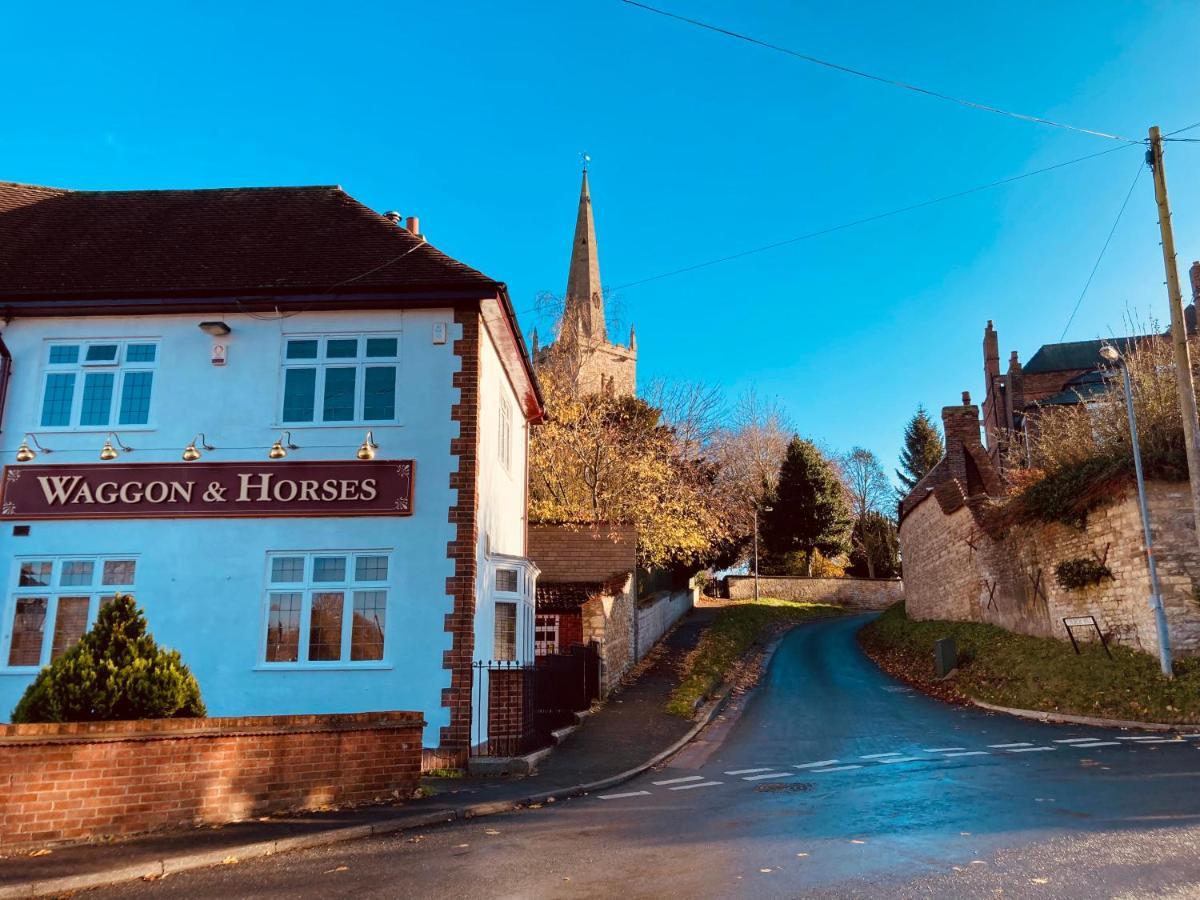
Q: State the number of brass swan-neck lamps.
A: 5